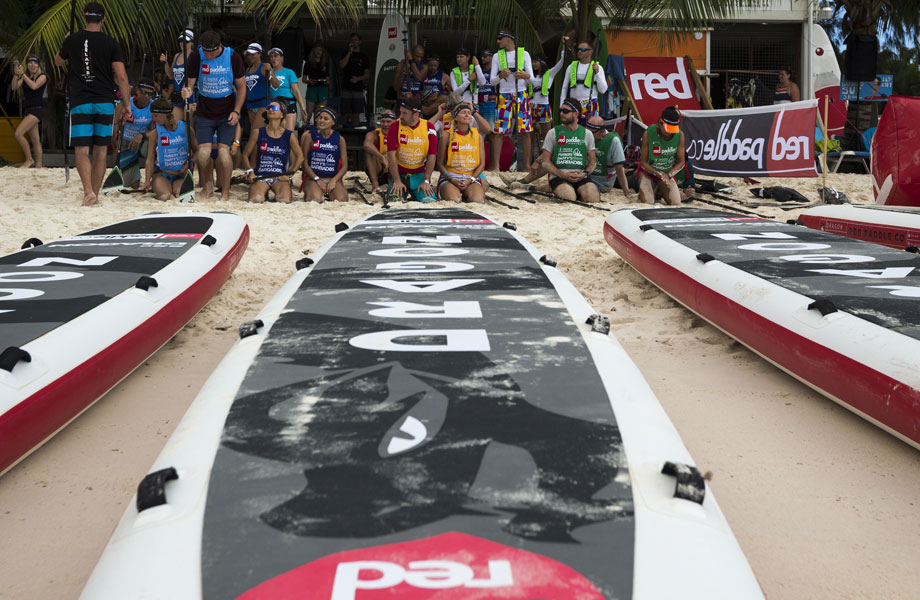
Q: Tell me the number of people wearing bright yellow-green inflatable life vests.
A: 4